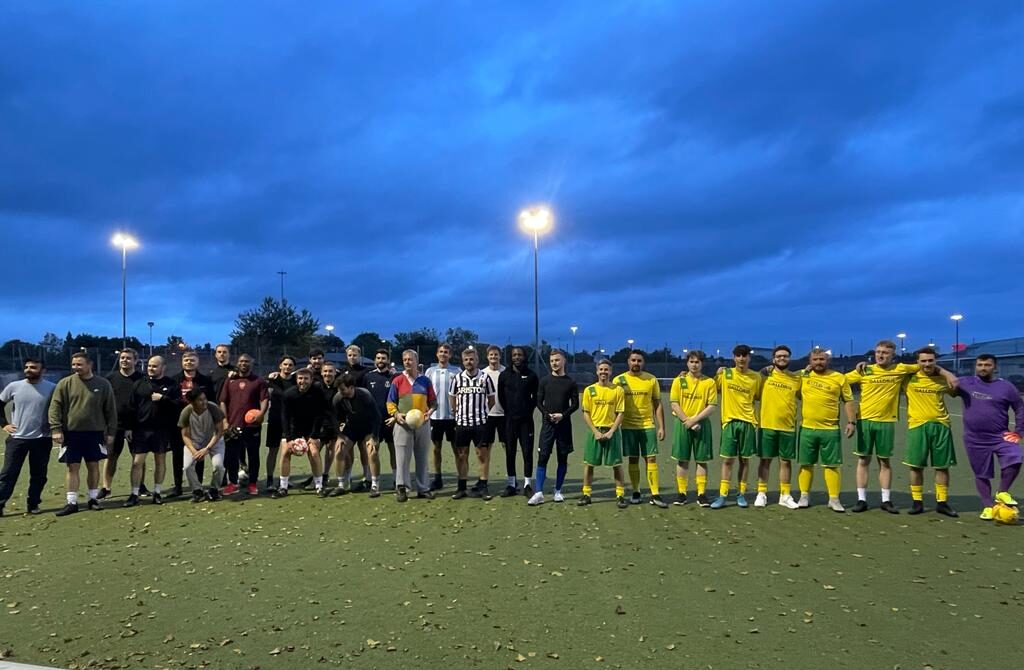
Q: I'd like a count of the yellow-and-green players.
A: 8